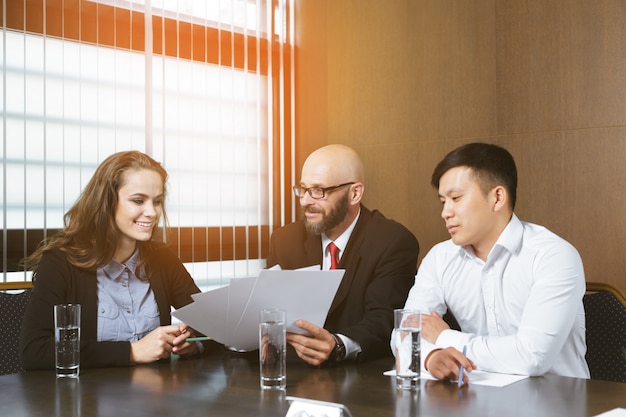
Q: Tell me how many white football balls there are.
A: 0